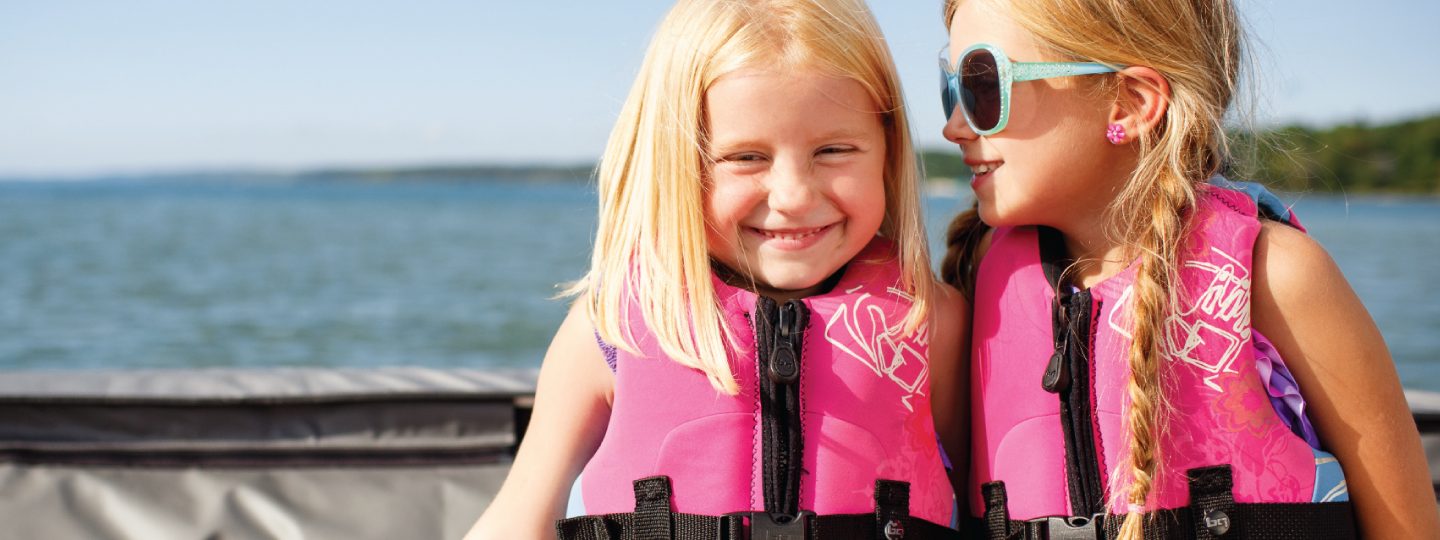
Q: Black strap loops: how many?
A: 4